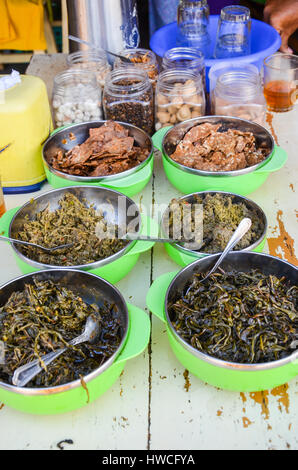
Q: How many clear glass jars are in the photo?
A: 7